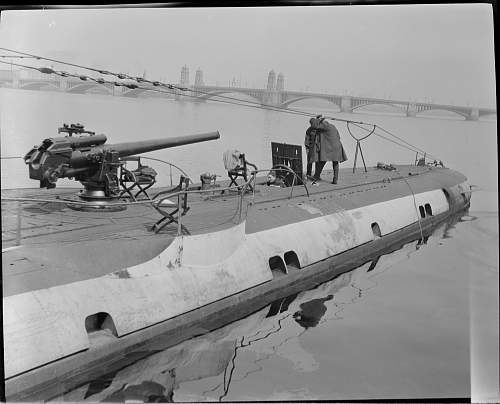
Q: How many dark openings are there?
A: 6